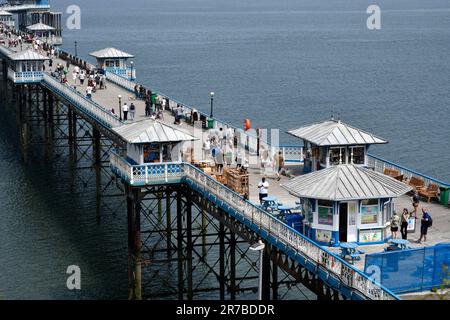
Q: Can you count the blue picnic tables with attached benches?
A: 4